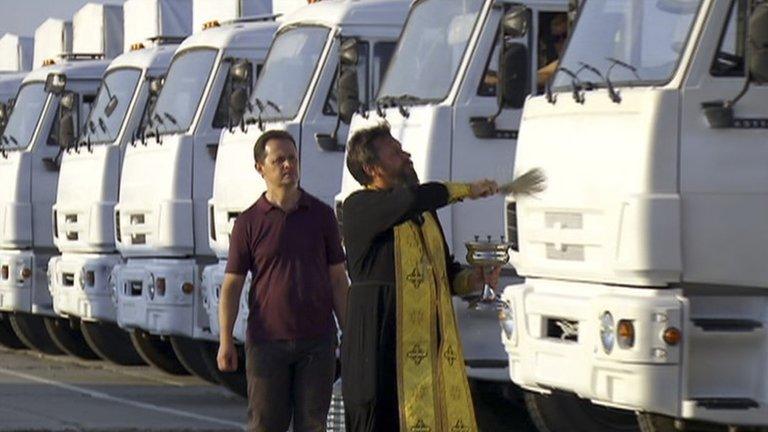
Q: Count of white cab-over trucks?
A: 7